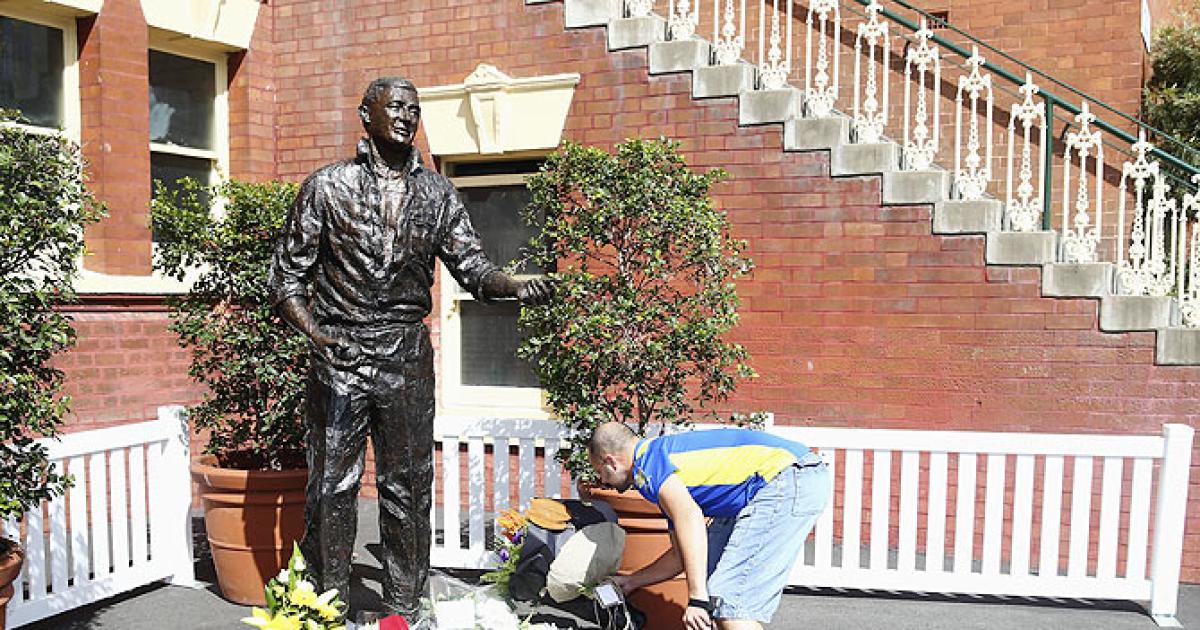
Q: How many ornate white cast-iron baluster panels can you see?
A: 13